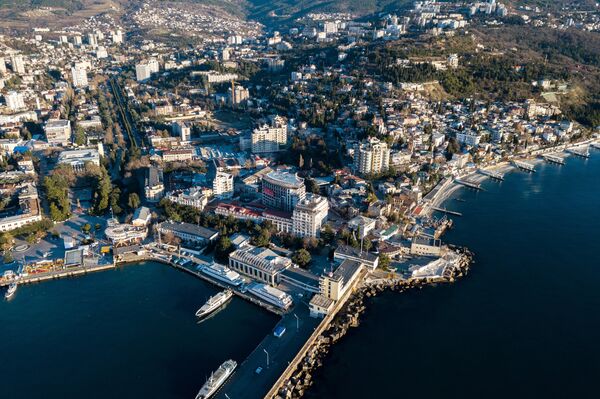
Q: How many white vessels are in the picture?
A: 5